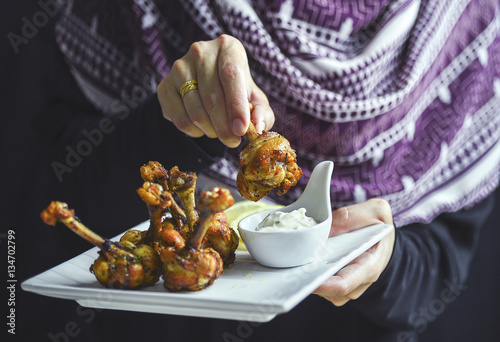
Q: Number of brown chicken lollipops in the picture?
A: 6